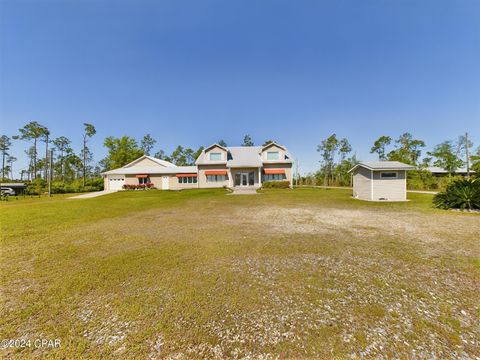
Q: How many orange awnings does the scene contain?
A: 4